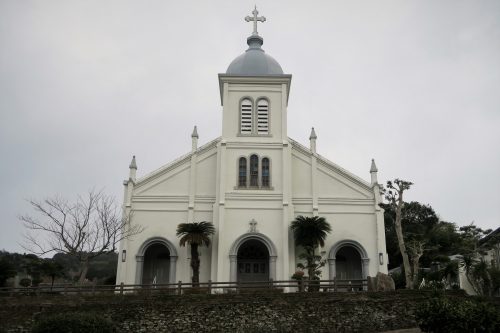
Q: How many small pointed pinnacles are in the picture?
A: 4